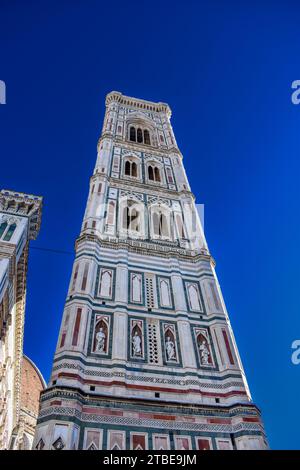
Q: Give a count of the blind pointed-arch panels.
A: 4